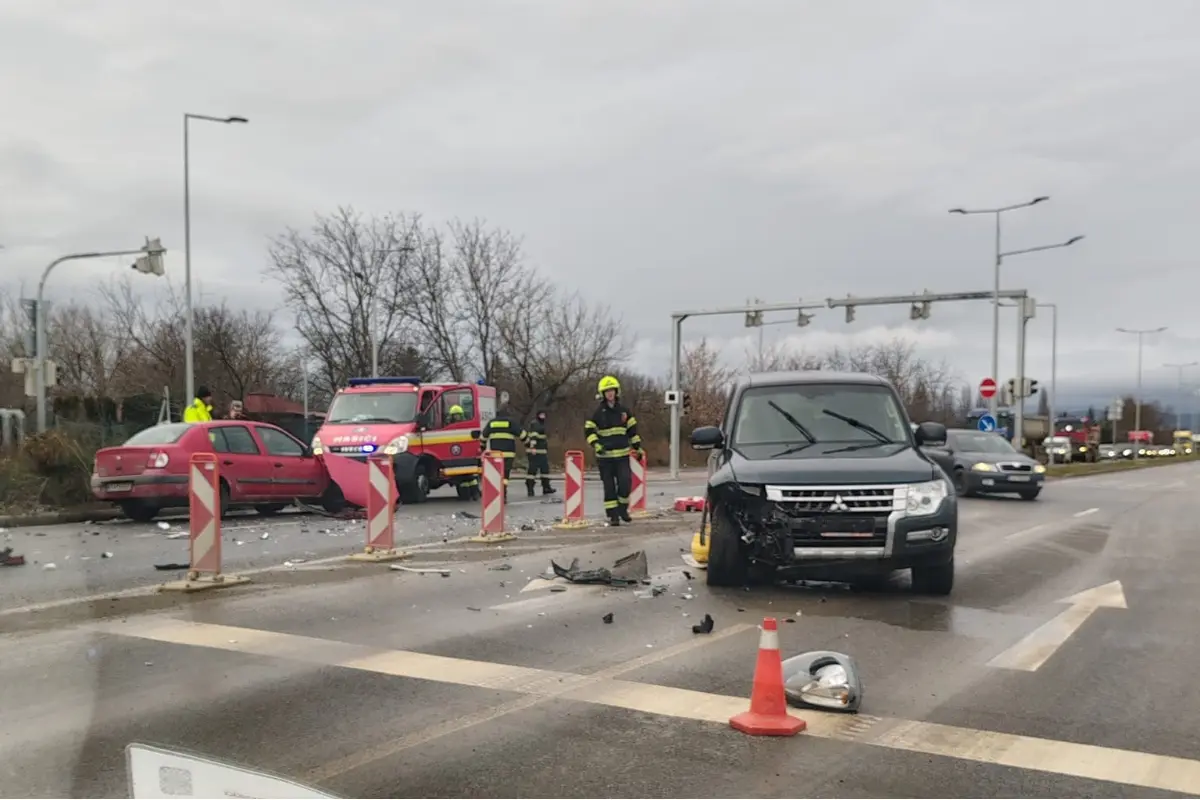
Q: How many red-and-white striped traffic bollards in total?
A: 5